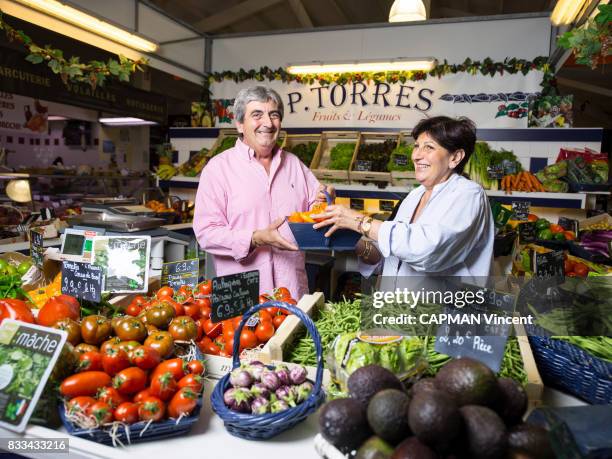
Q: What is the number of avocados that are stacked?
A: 11